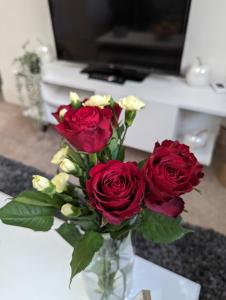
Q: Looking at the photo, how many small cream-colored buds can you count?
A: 9